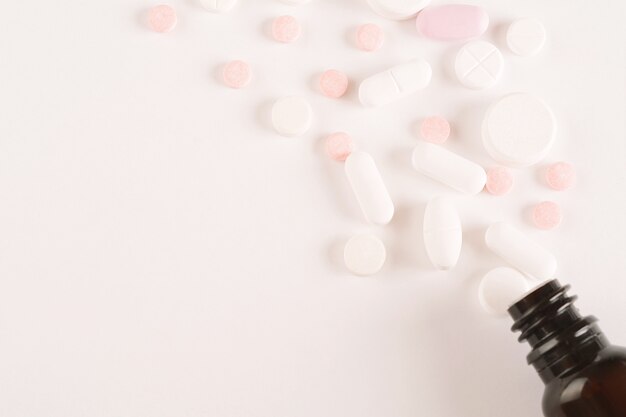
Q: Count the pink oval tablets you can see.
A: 1